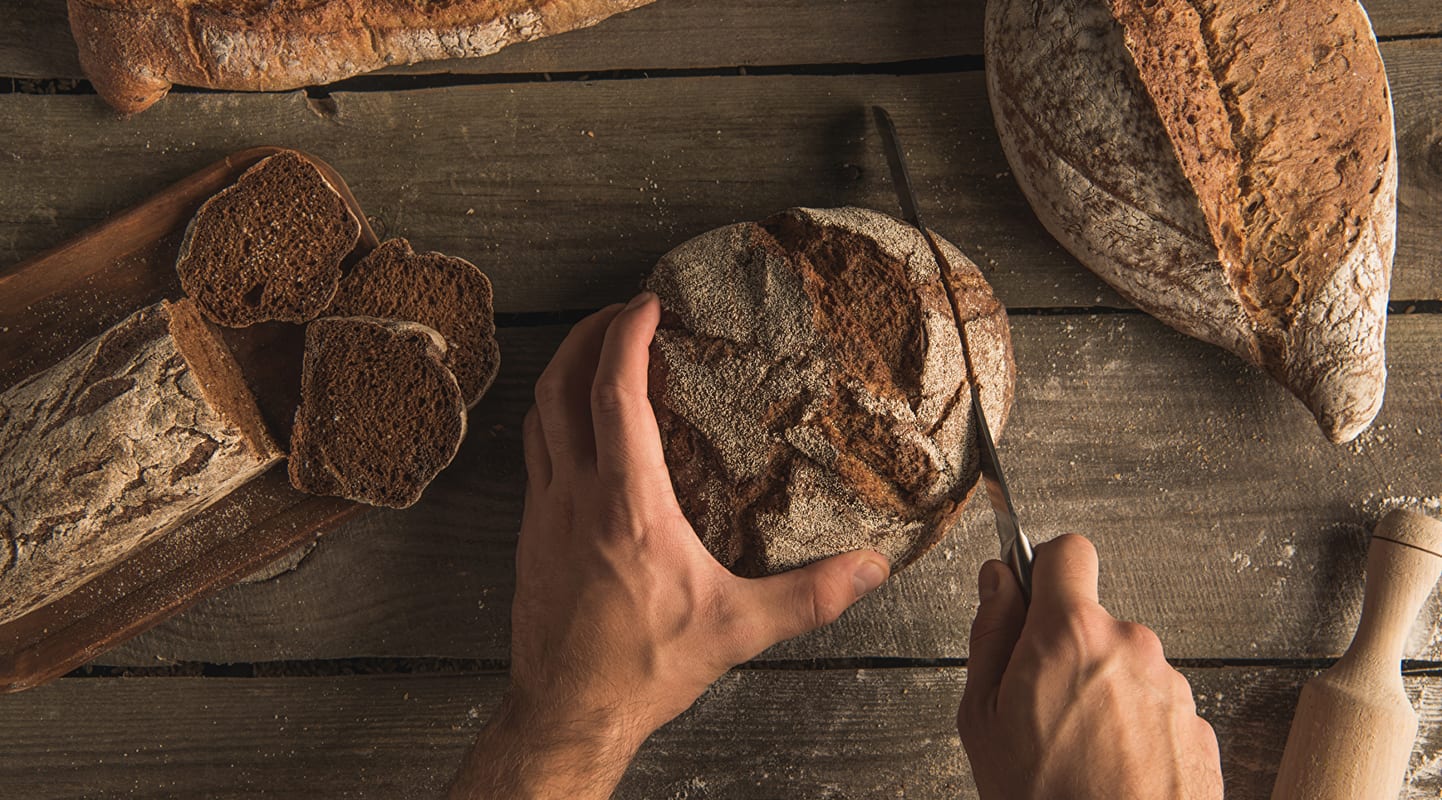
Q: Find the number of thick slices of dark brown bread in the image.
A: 3